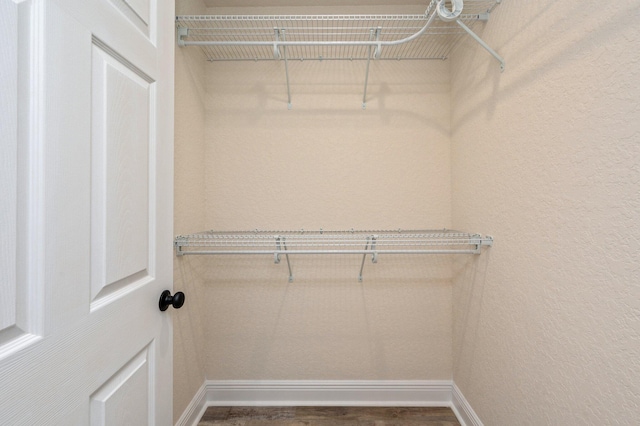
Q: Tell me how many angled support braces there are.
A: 5